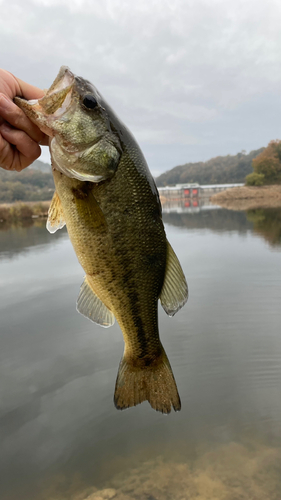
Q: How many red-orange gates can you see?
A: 2